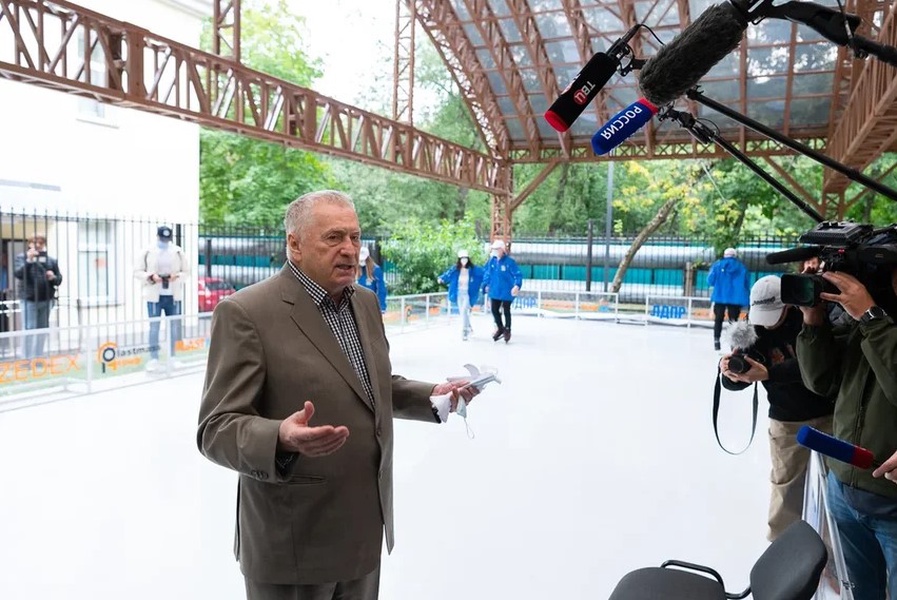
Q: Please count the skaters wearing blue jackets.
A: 4